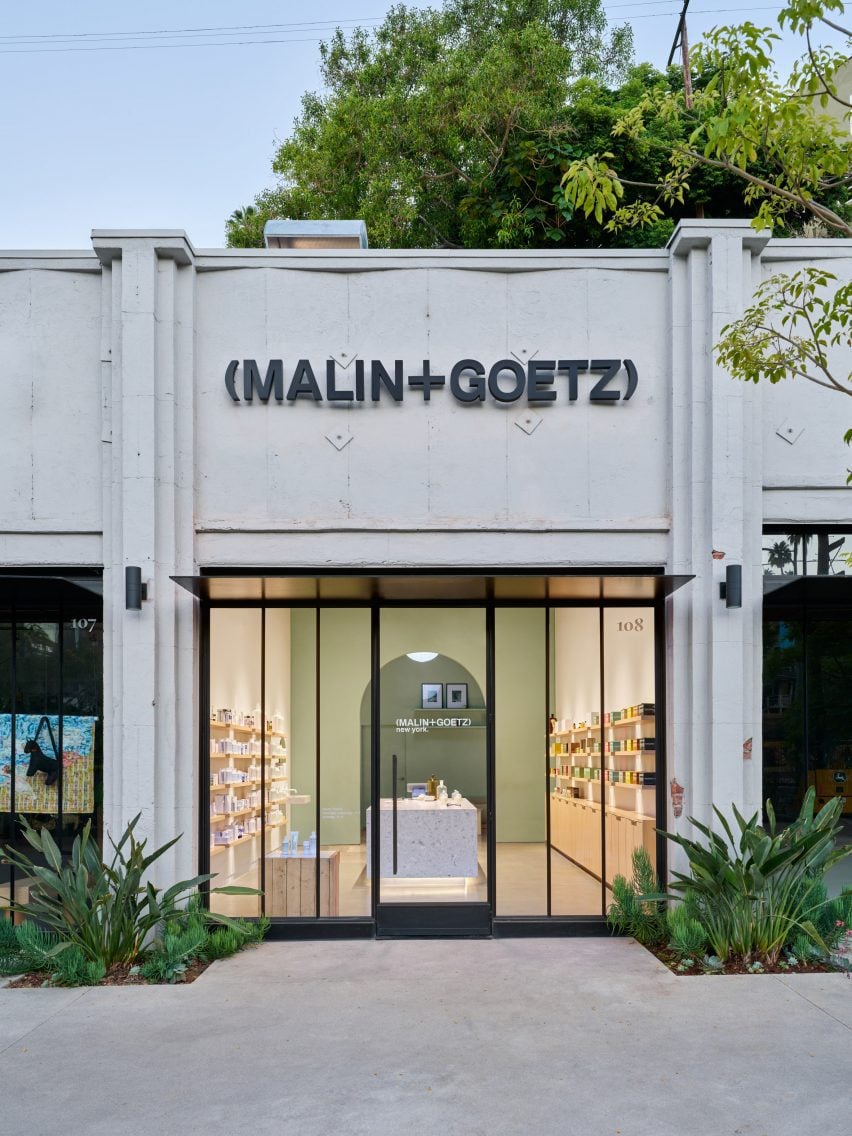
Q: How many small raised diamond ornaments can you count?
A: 5